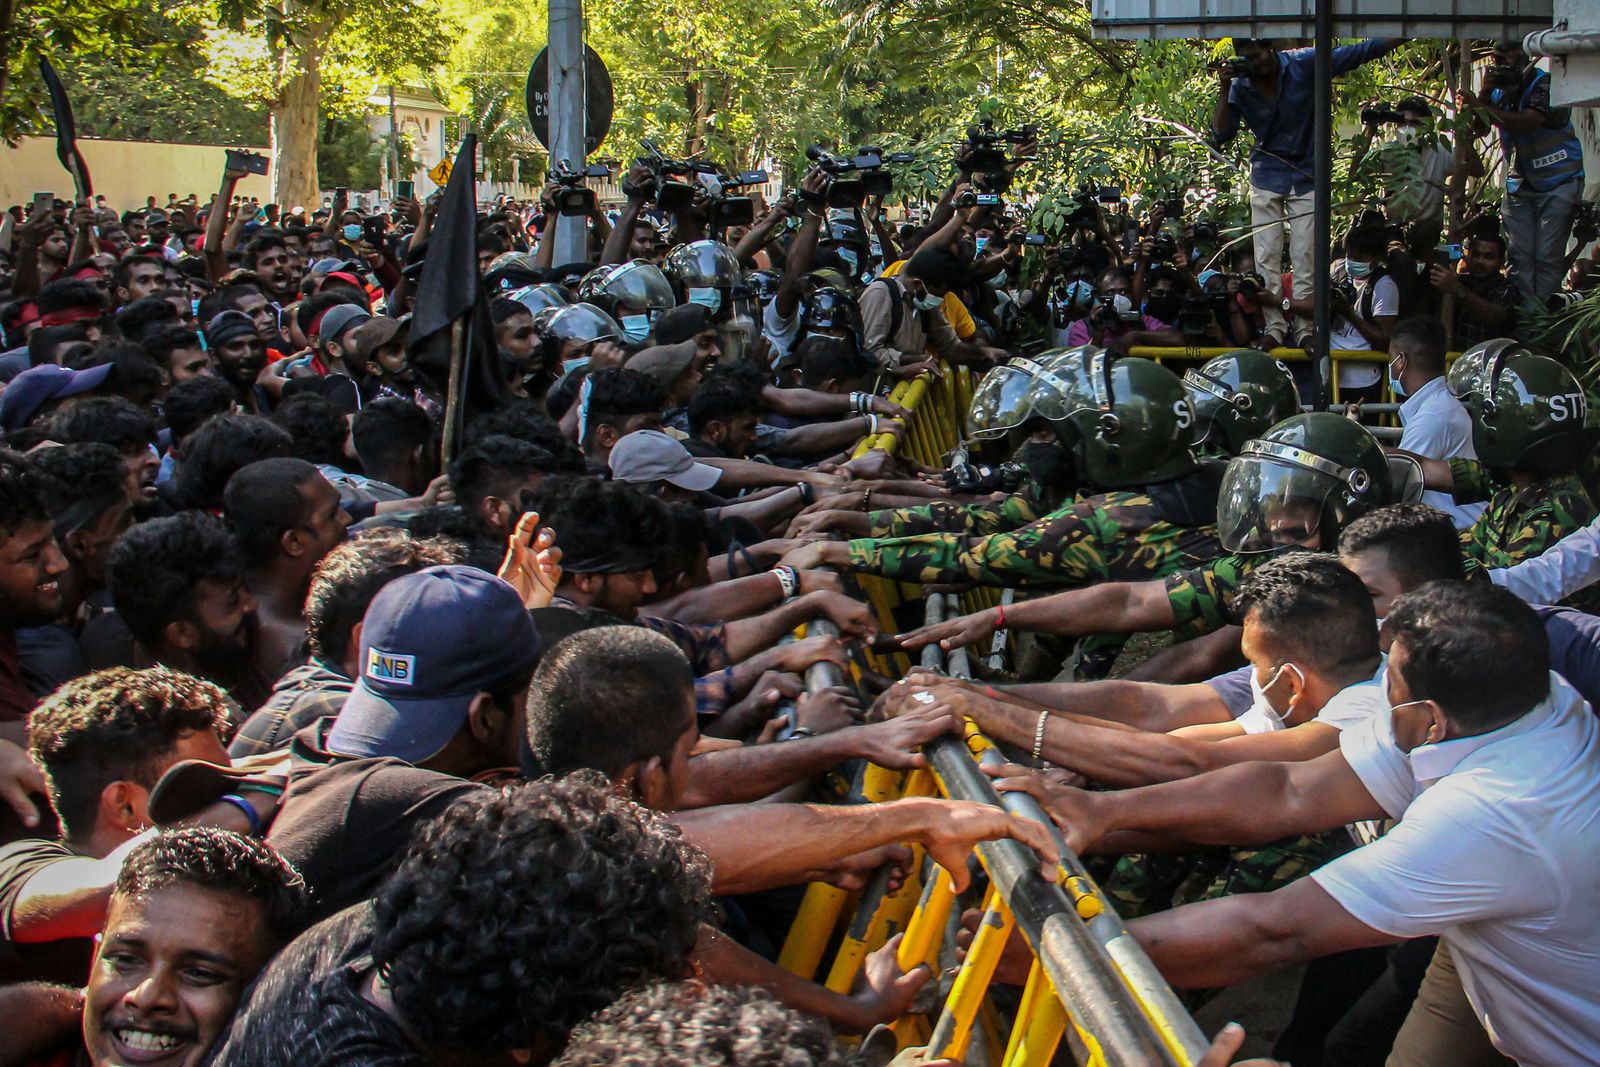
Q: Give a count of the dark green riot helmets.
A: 5